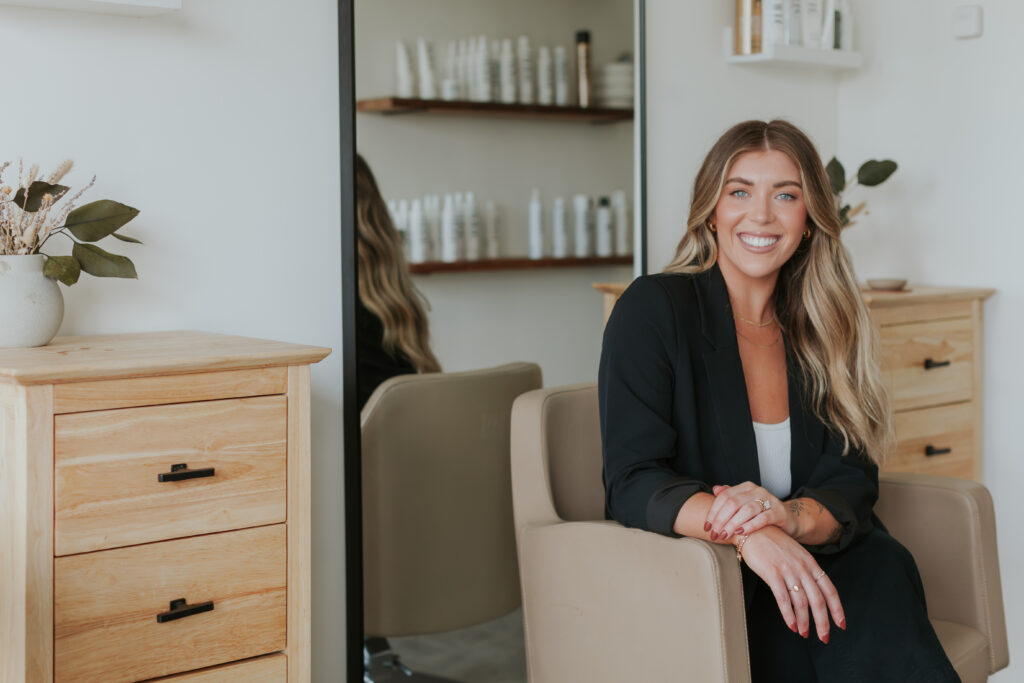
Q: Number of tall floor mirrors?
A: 1